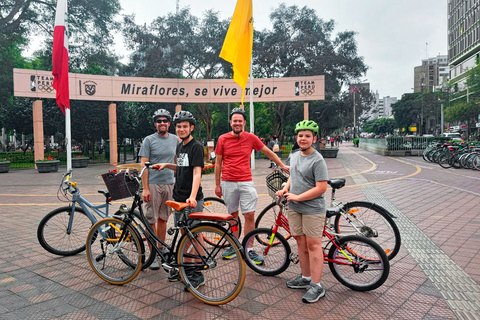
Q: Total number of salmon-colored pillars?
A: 5